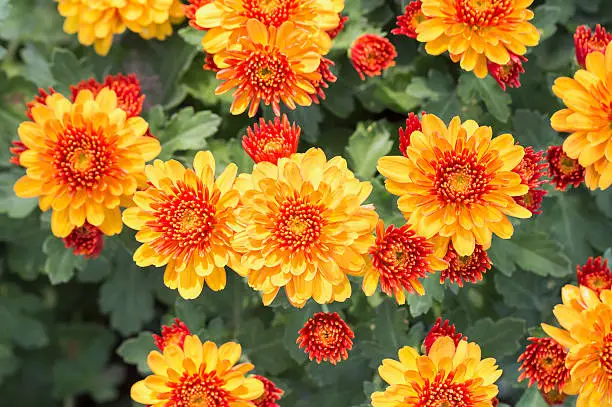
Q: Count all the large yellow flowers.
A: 12